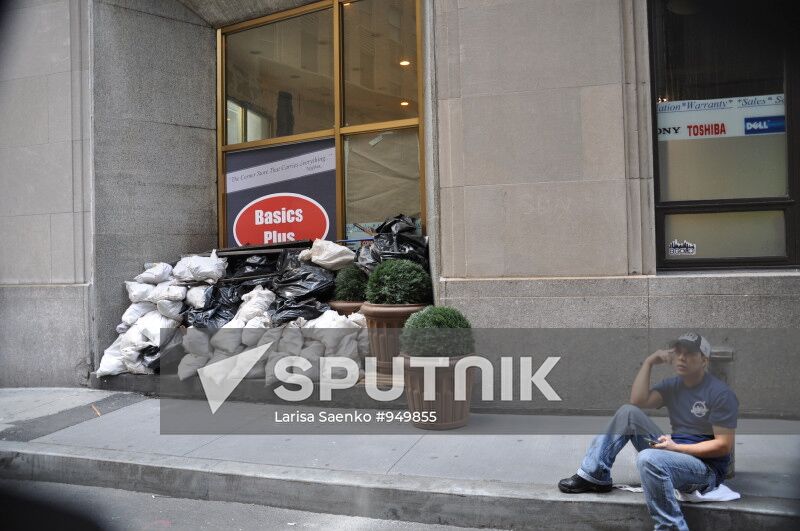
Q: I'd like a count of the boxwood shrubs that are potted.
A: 3